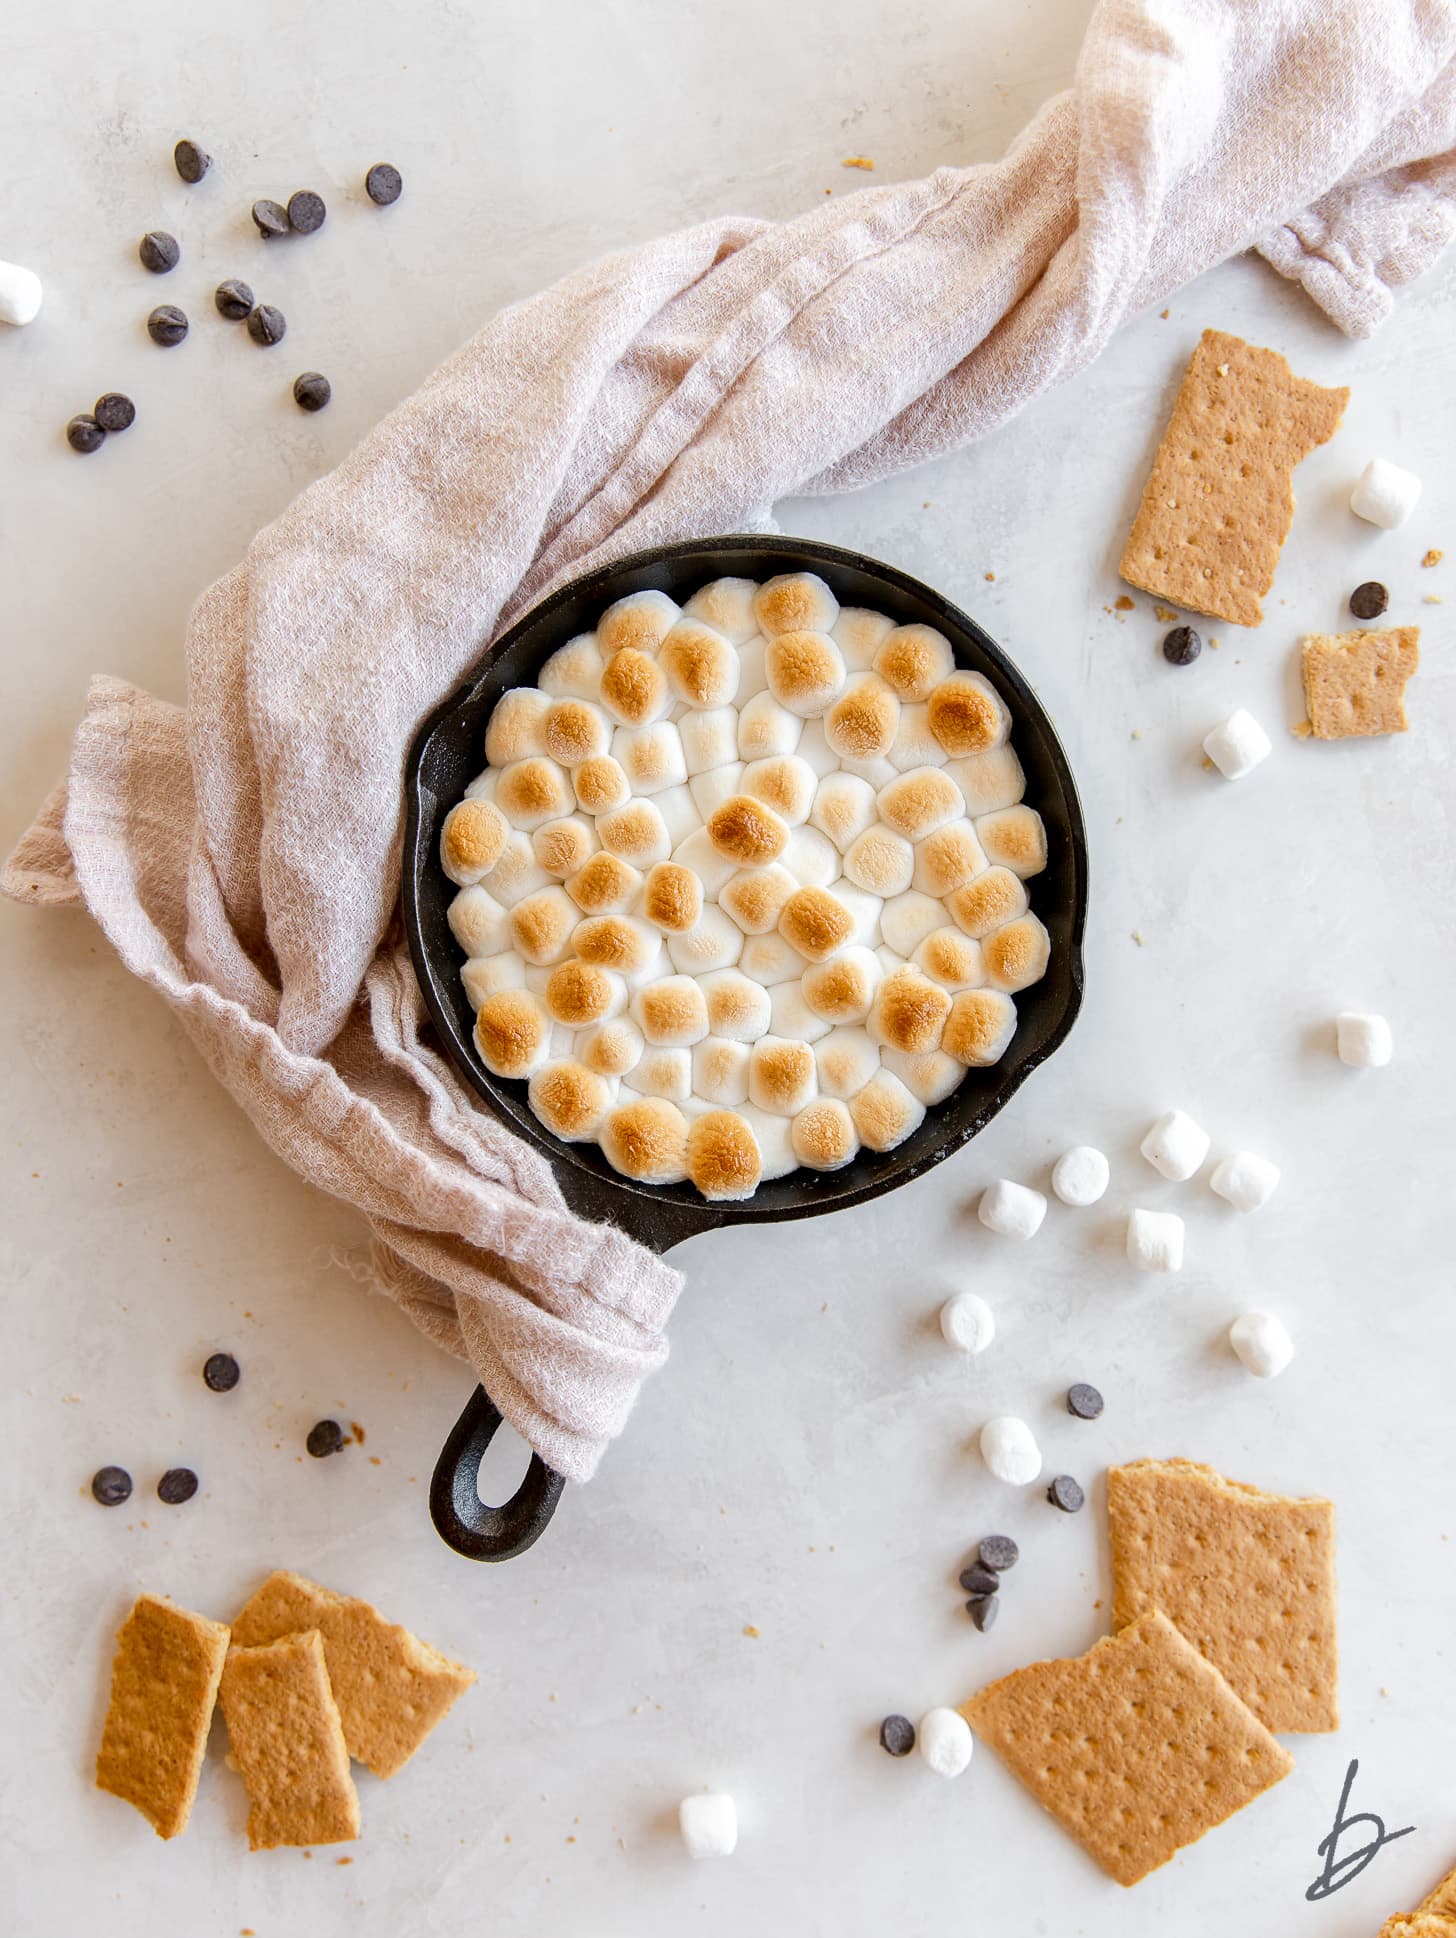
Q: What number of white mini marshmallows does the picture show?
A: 14